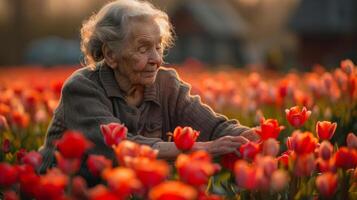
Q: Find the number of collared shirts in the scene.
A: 1